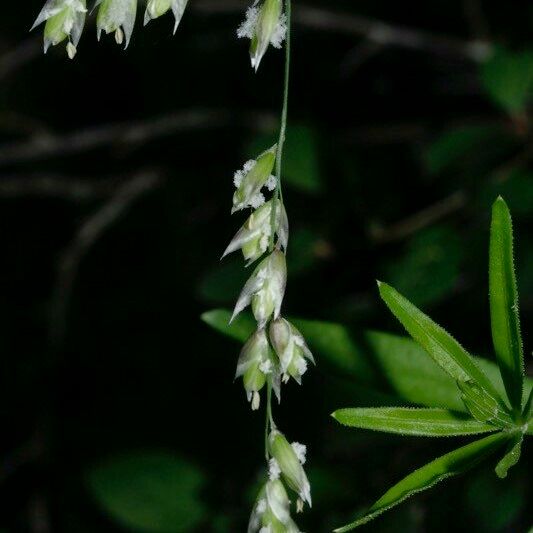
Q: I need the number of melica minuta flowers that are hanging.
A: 11